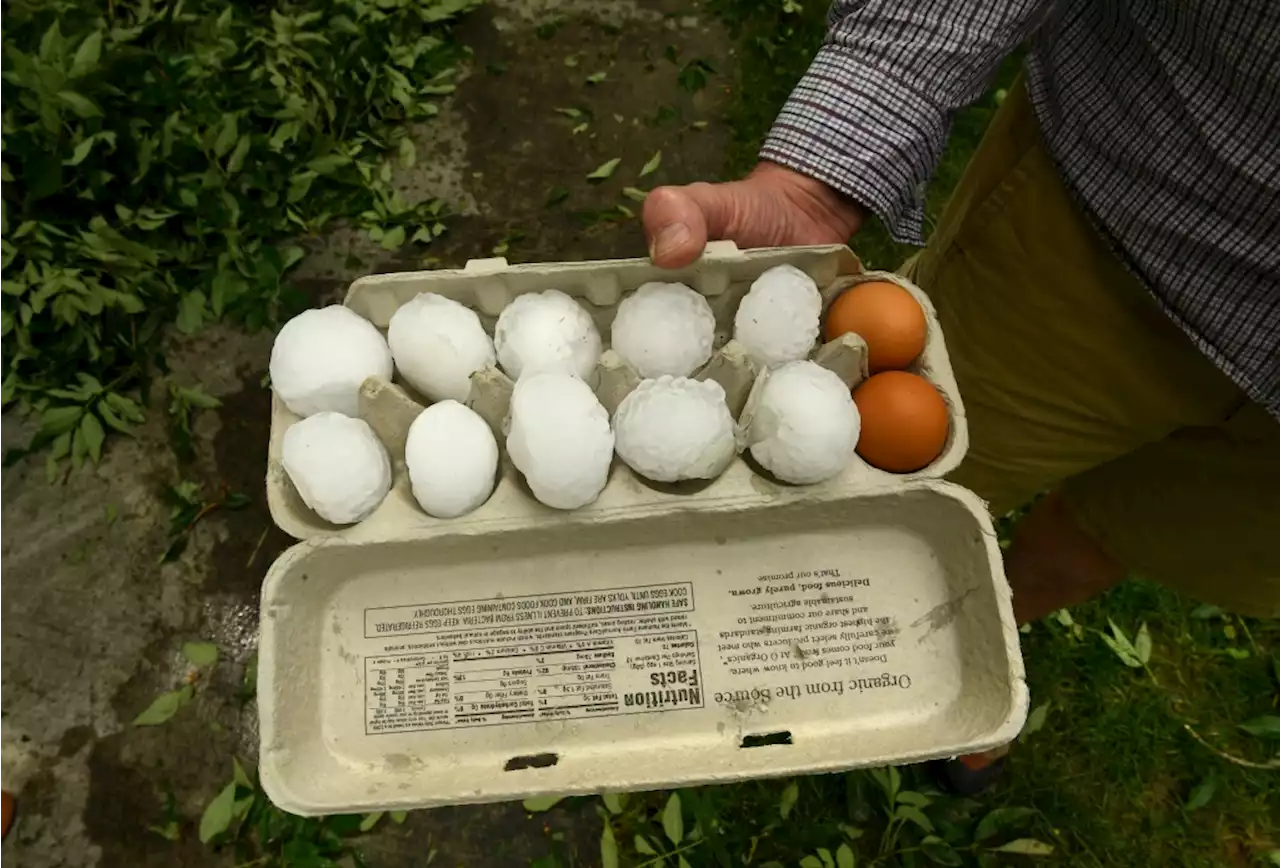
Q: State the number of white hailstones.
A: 10